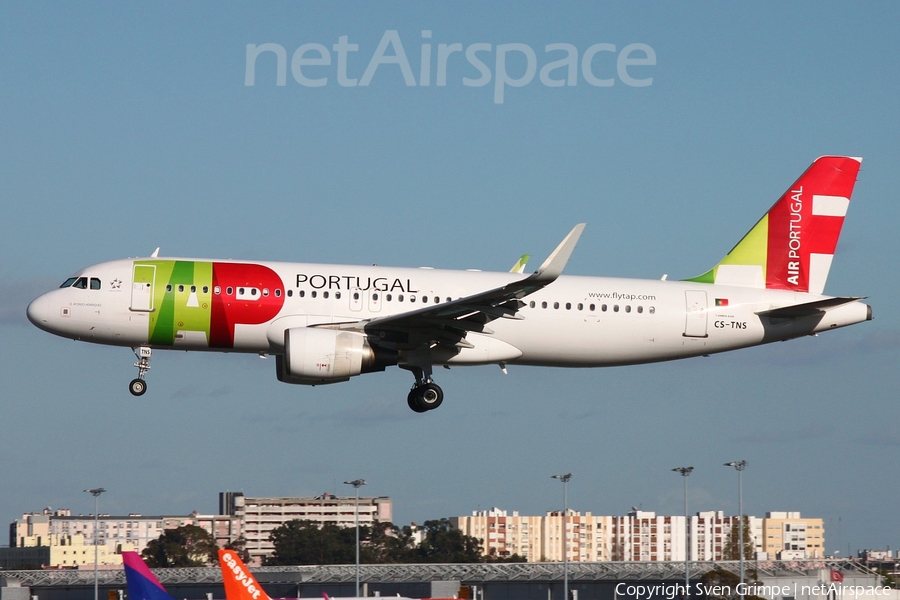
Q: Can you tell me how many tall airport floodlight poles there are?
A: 5